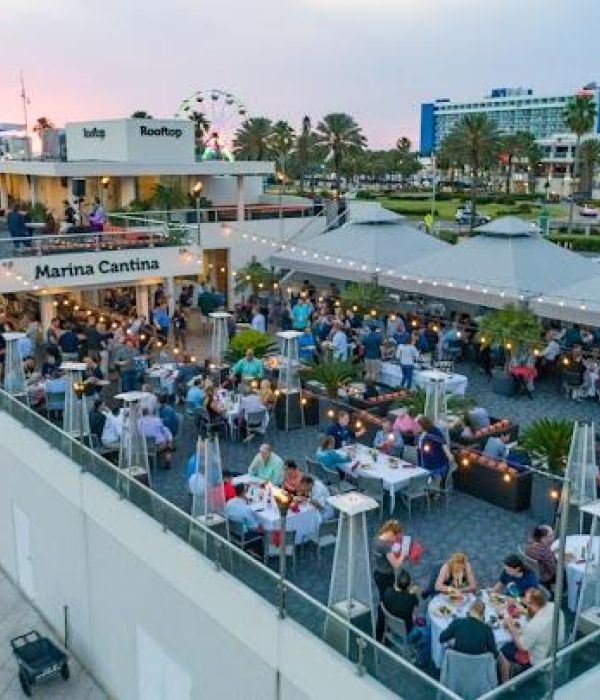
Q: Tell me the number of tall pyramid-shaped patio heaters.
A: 10